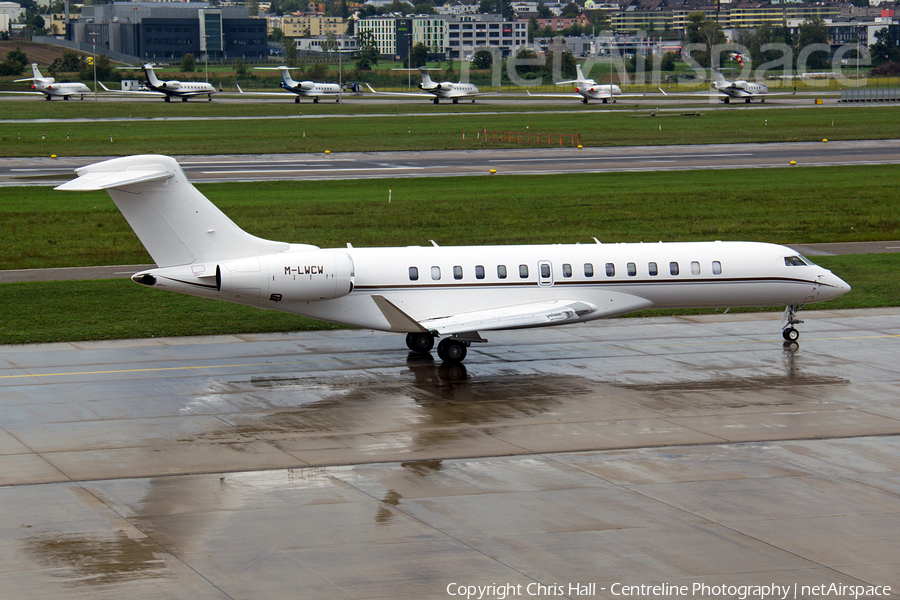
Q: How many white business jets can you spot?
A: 7